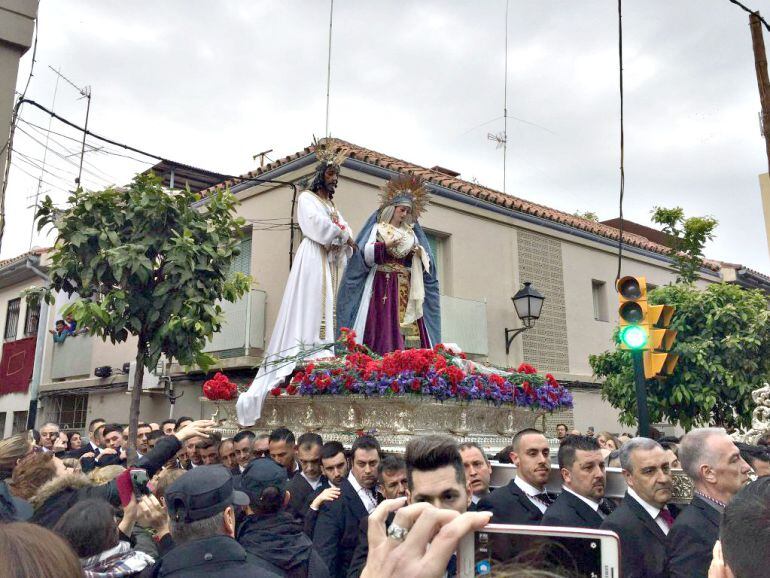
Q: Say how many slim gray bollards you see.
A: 0